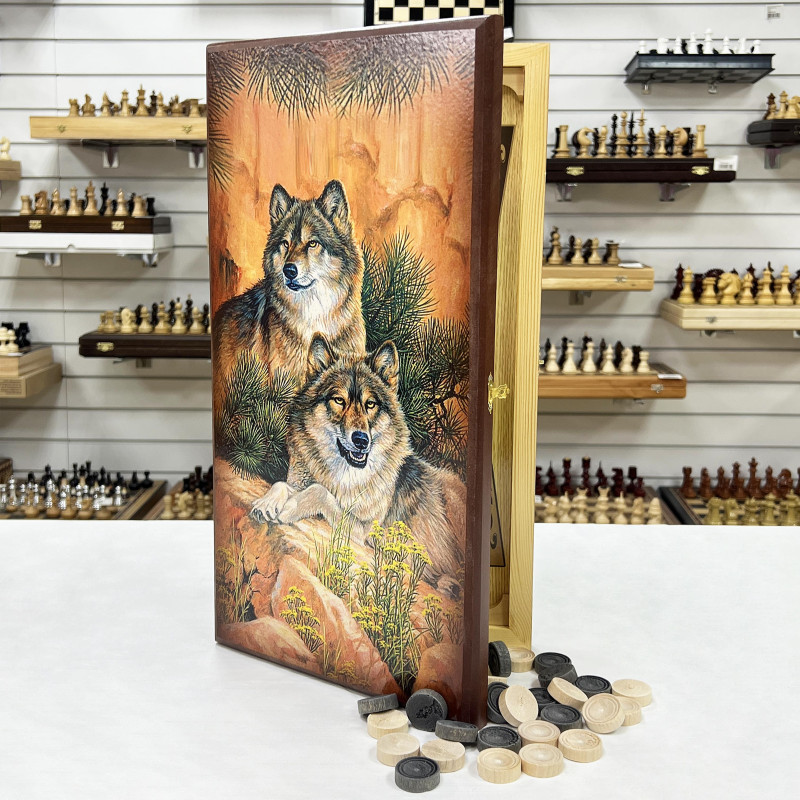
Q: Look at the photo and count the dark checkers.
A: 12